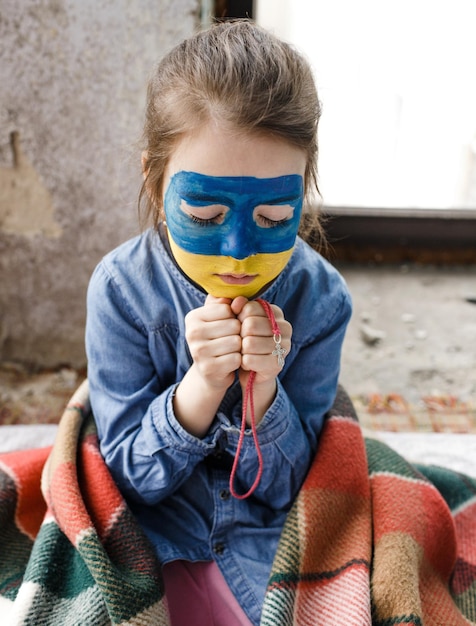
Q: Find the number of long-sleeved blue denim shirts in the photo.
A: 1